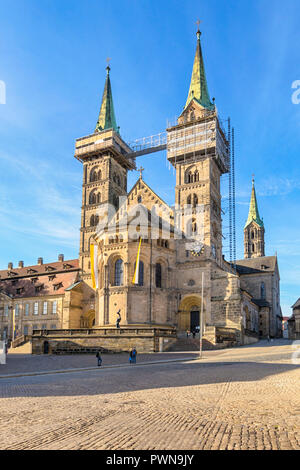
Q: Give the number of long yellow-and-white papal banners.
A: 2